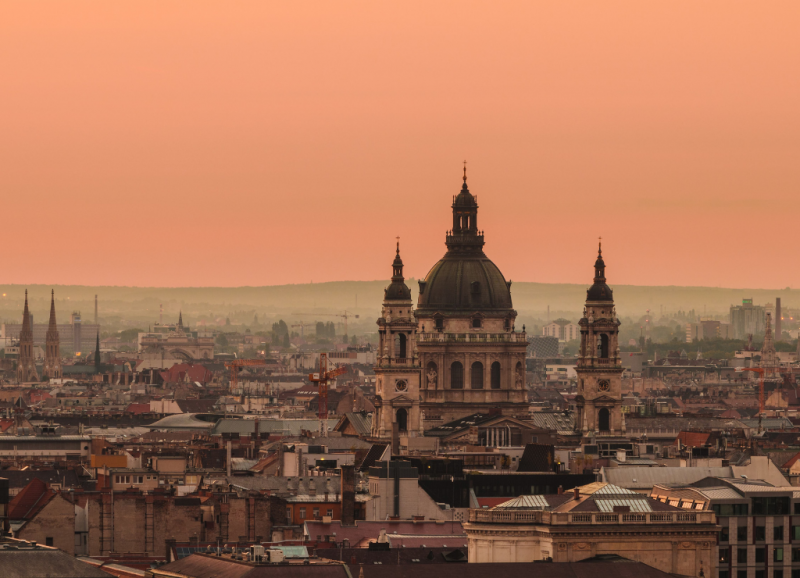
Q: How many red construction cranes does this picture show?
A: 3